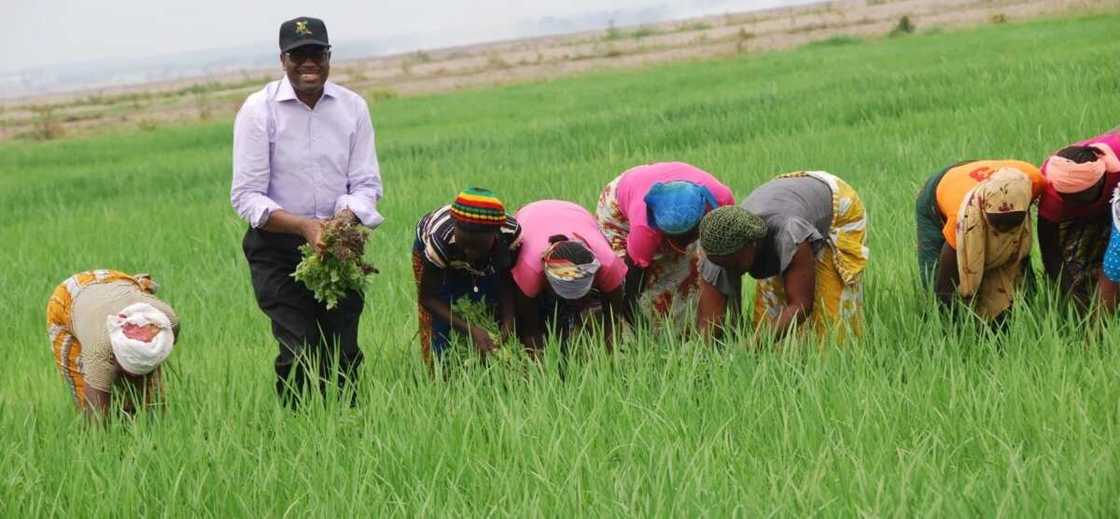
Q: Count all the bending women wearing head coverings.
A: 7